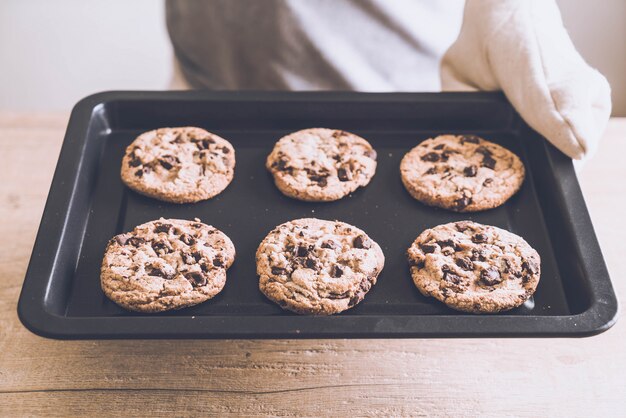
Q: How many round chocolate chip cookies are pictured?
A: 6